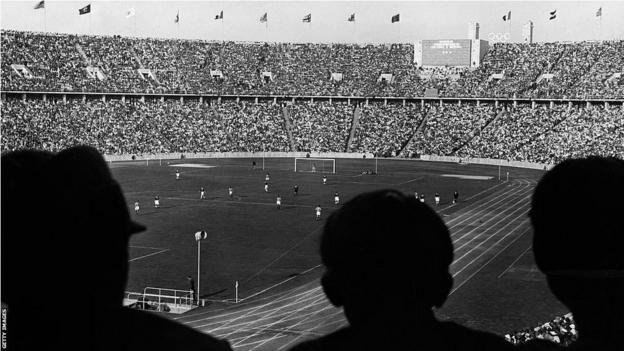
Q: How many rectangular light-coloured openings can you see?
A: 10